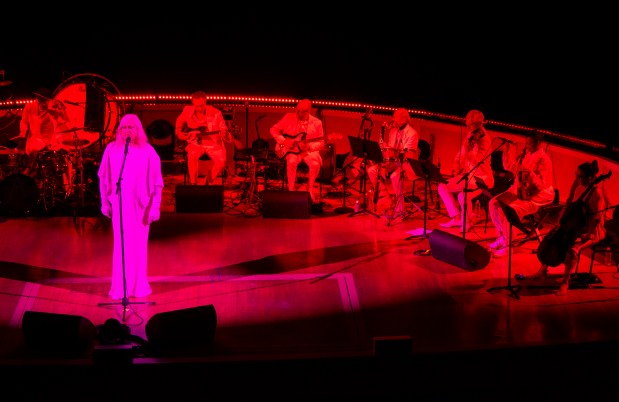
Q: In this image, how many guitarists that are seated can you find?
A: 2